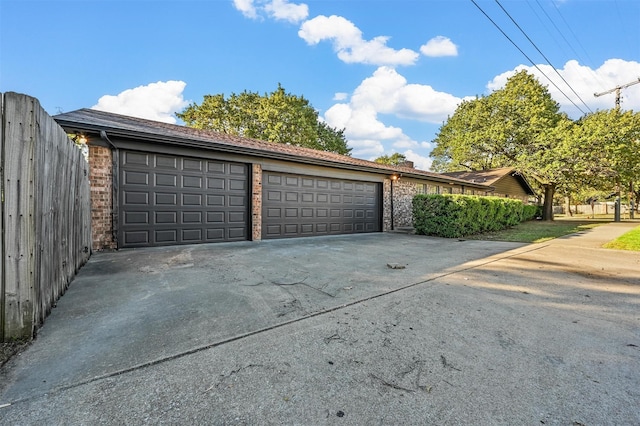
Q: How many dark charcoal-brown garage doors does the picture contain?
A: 2